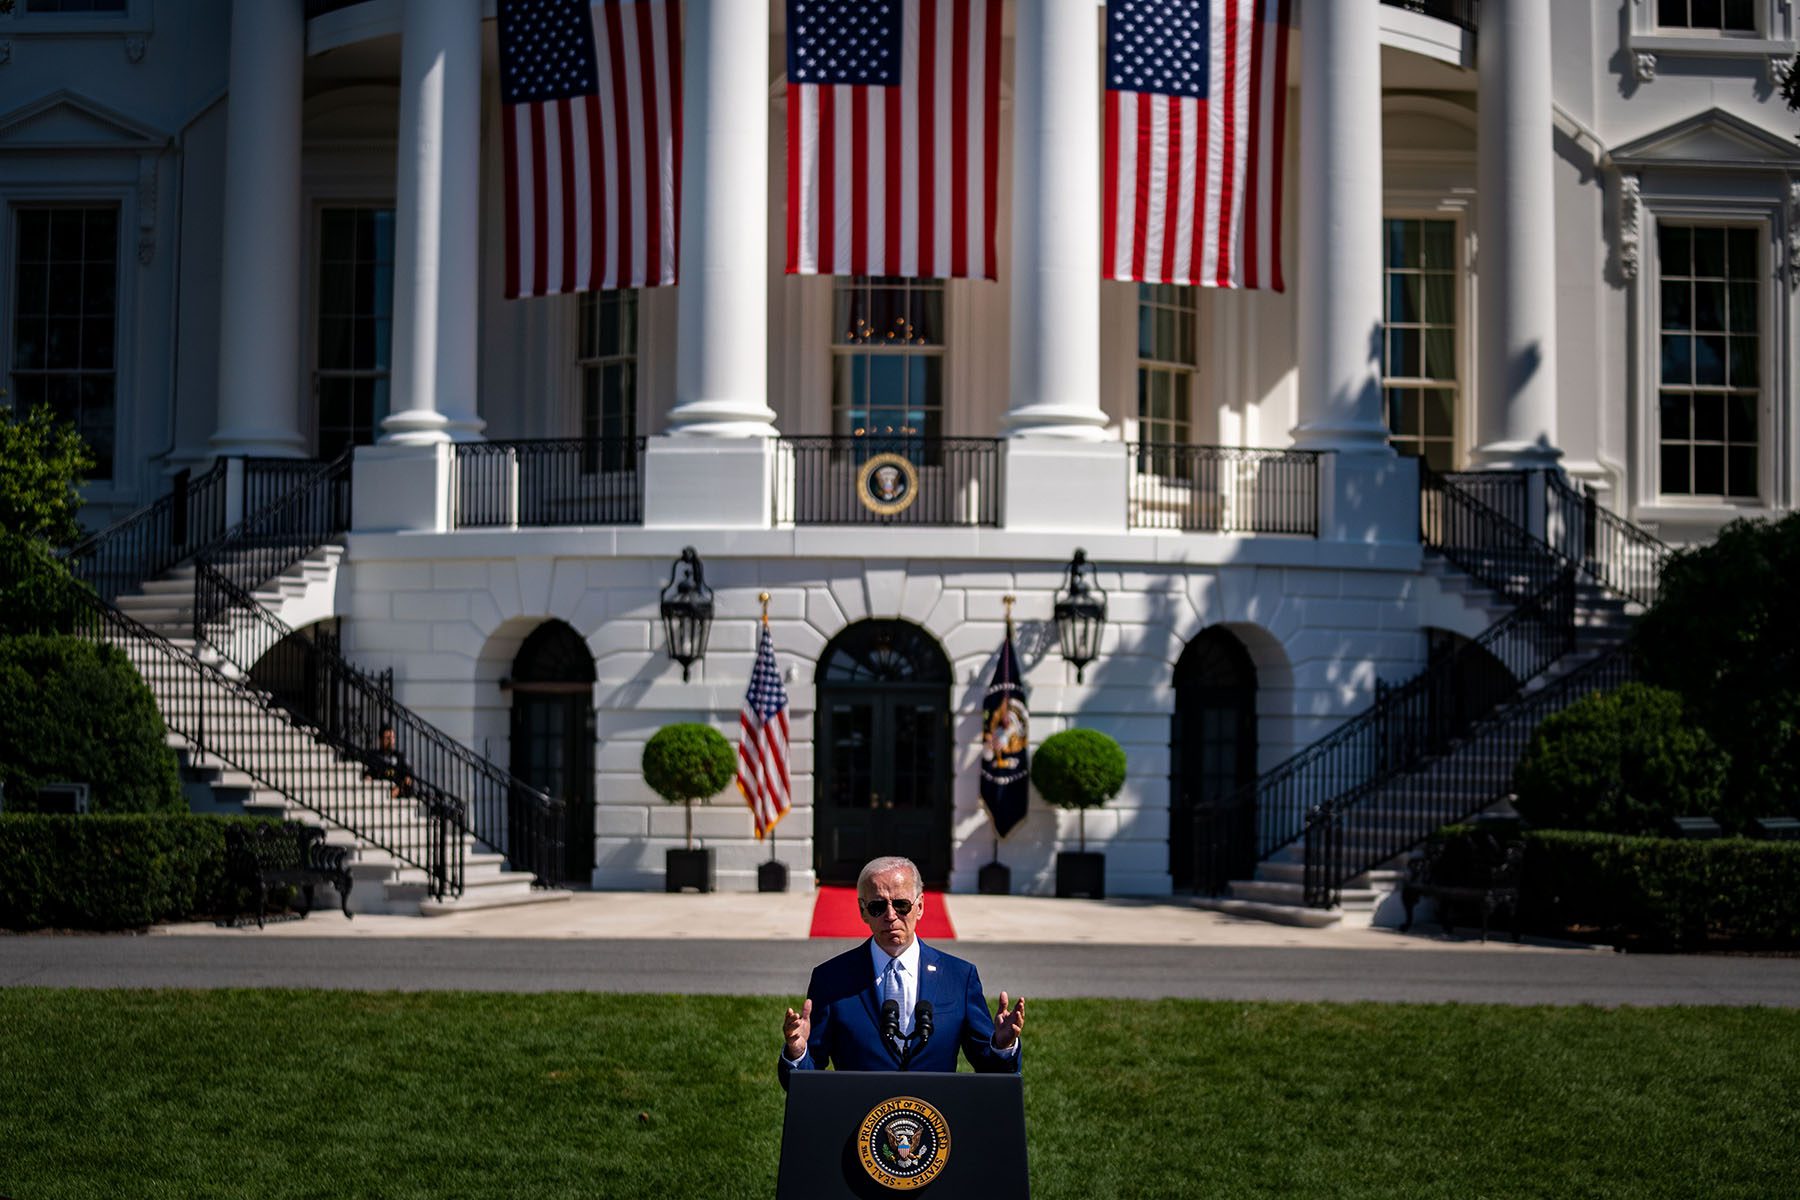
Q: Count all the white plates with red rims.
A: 0